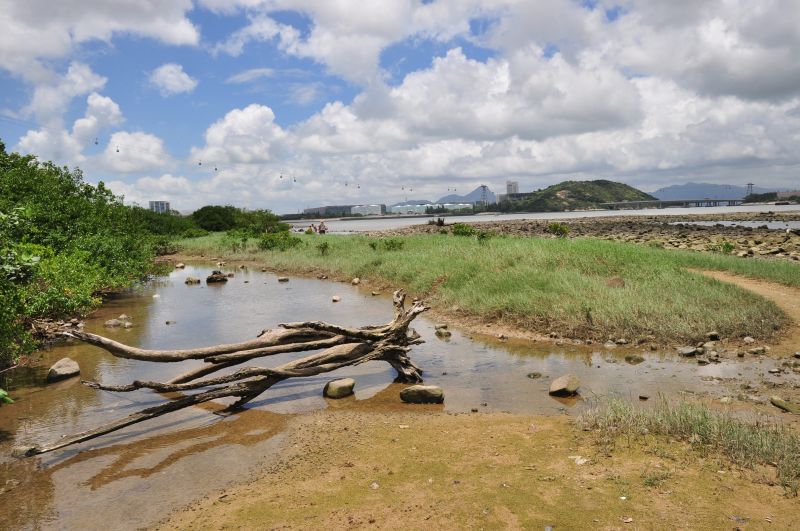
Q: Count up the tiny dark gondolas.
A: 12